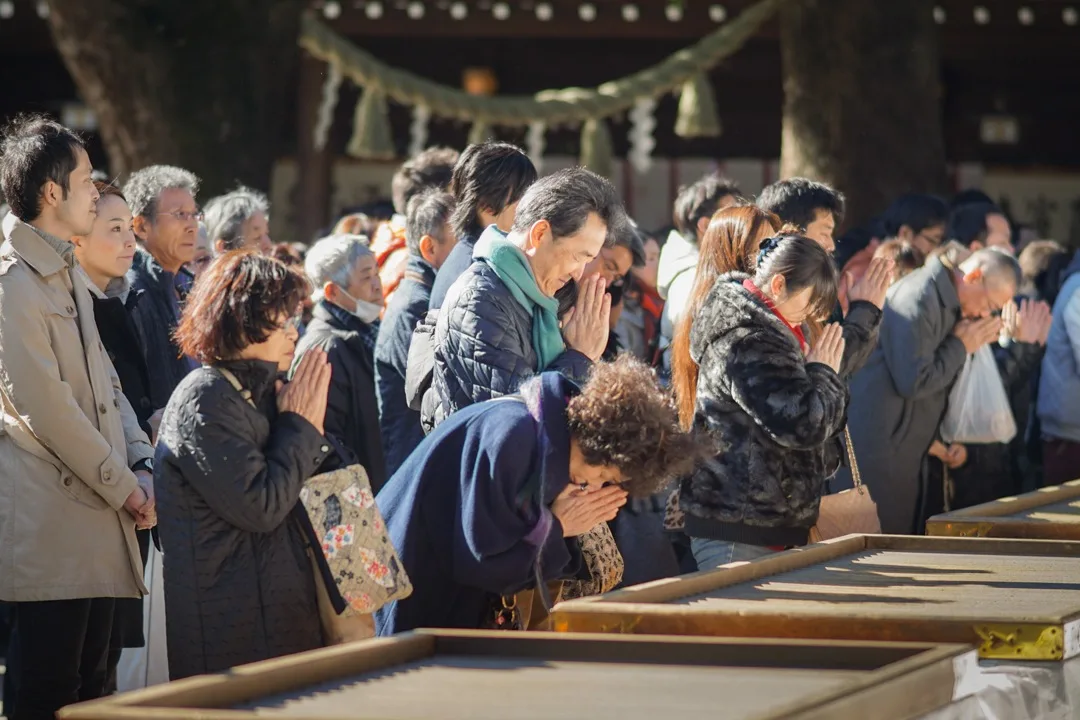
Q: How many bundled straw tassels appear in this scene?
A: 4